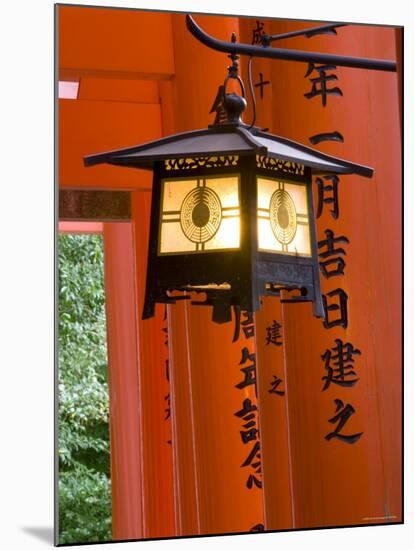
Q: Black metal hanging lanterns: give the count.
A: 1